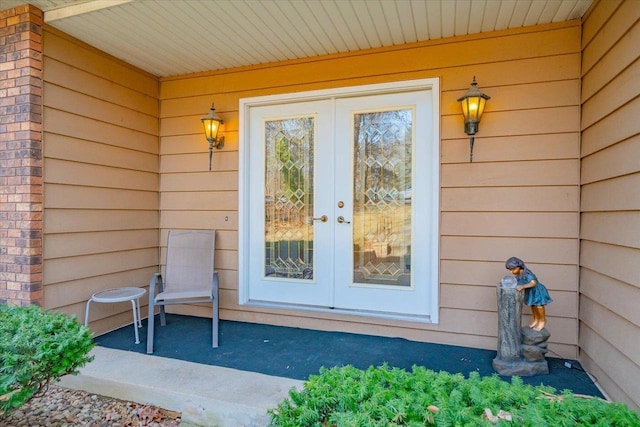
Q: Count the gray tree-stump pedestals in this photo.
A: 1